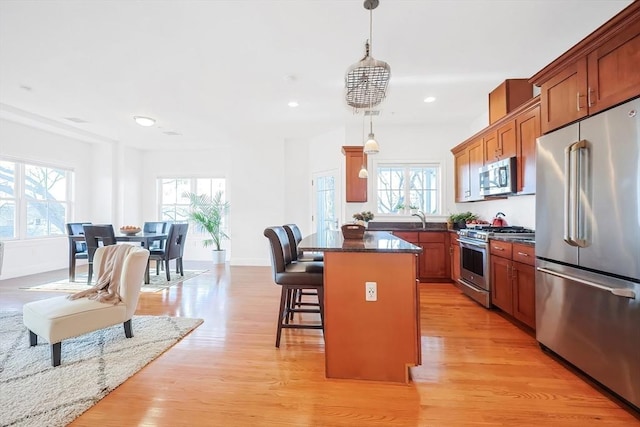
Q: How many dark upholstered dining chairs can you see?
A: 4